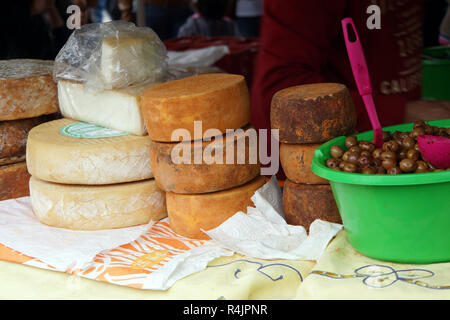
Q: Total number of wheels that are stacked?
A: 11